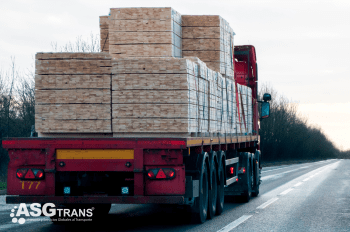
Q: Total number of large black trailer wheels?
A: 3